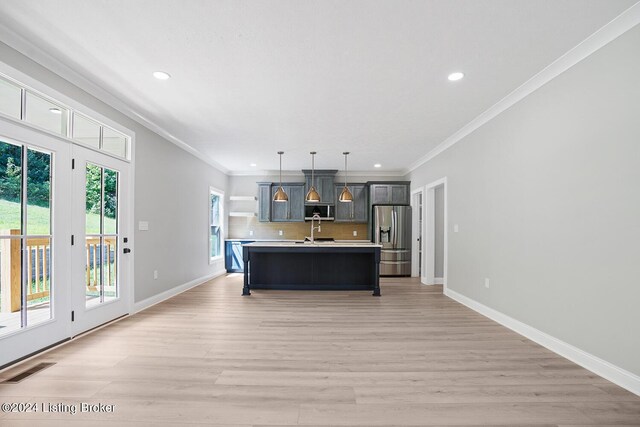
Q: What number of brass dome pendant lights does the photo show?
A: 3